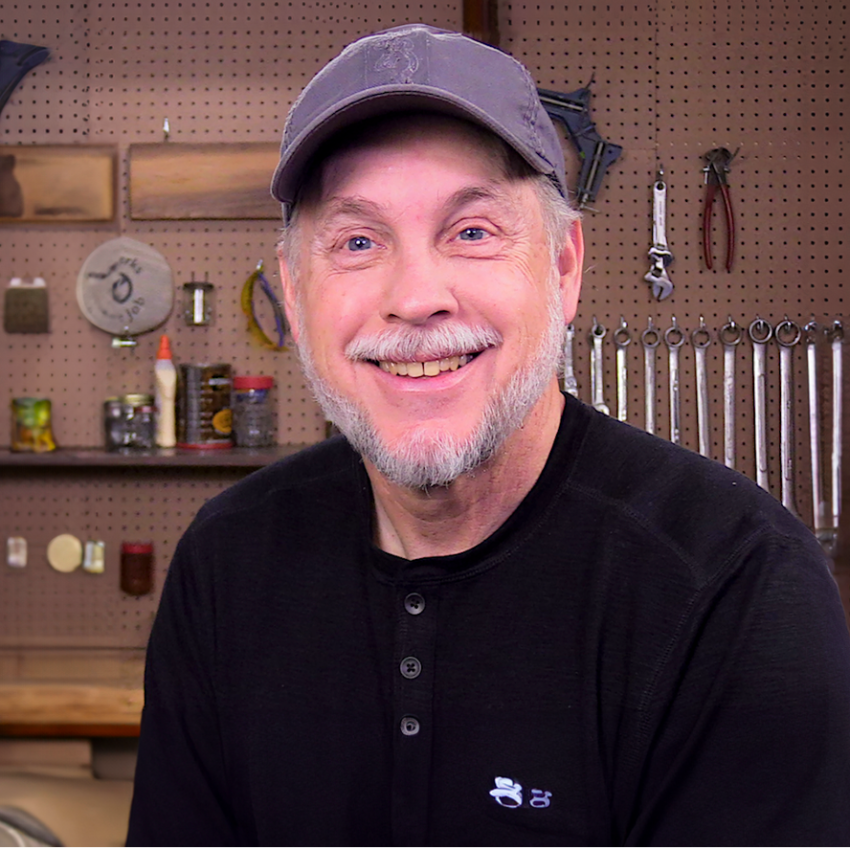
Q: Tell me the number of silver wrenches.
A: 12